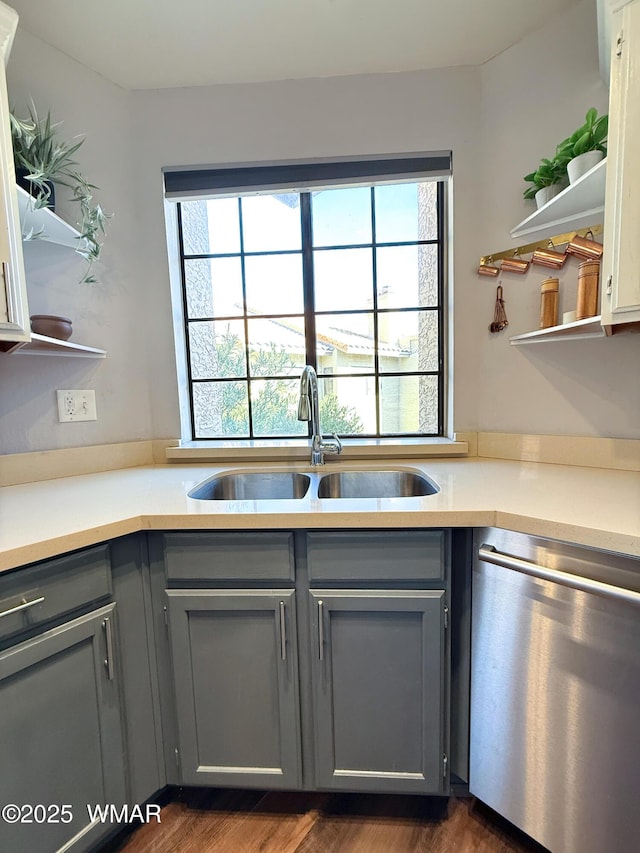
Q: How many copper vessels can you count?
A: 4